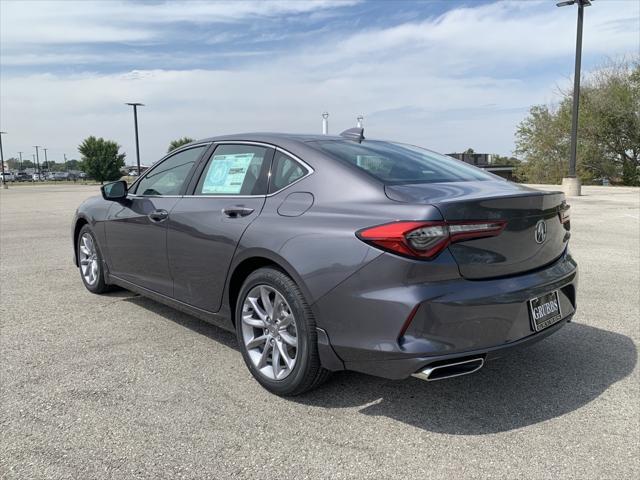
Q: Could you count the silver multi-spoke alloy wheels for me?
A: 2